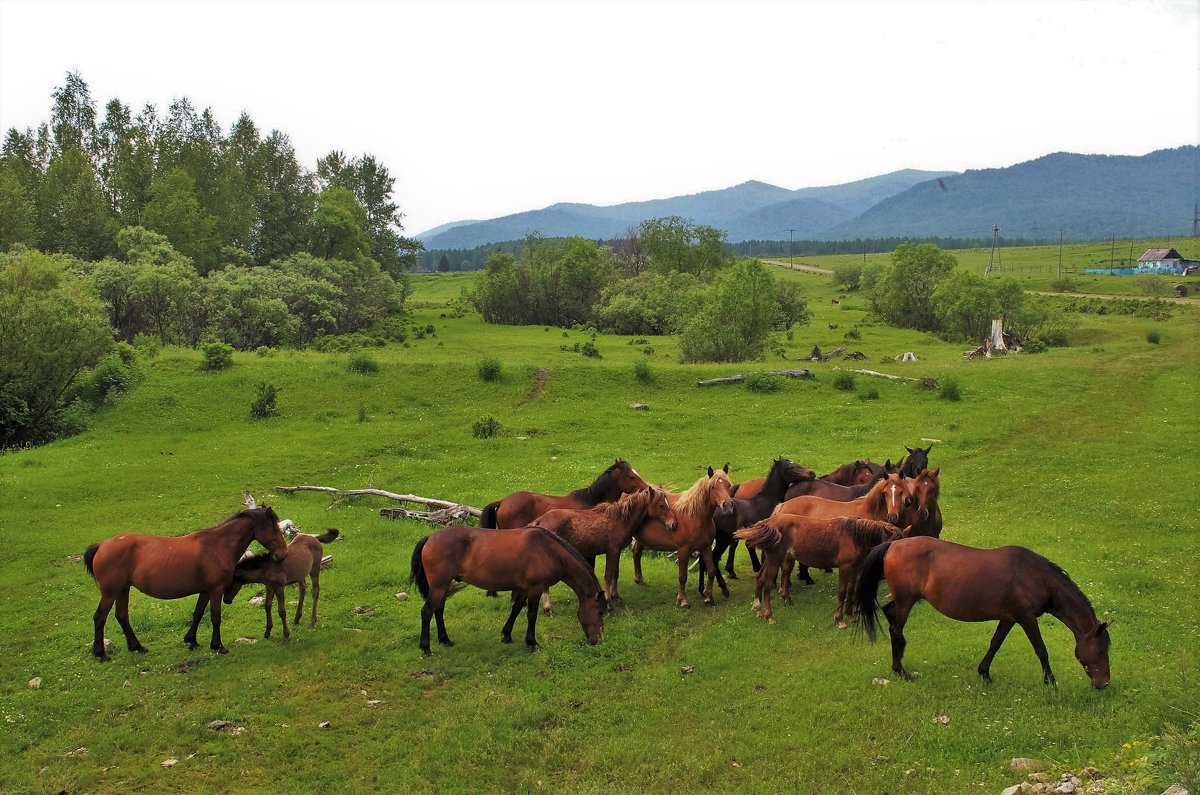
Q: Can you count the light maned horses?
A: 1